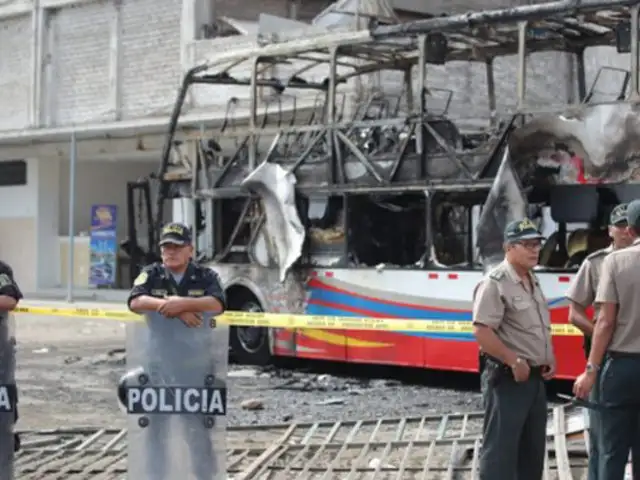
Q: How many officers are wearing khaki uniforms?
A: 3